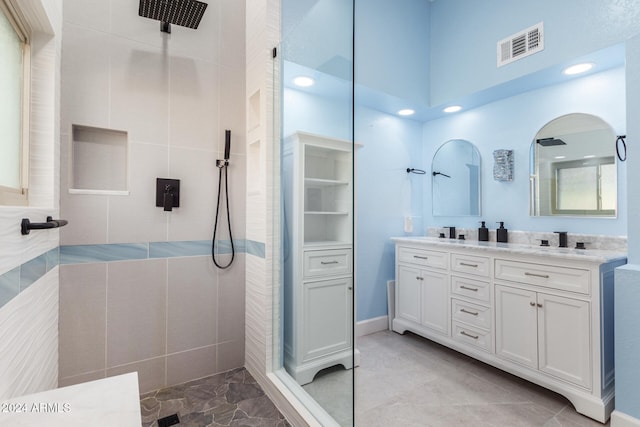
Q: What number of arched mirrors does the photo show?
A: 2